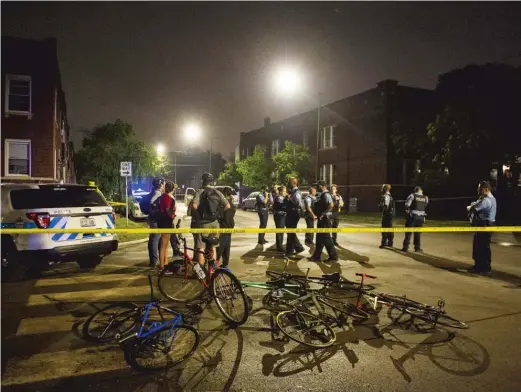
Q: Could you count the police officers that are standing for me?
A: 10